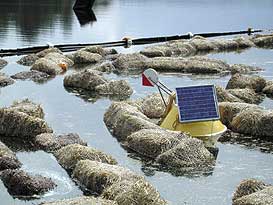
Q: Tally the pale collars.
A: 4